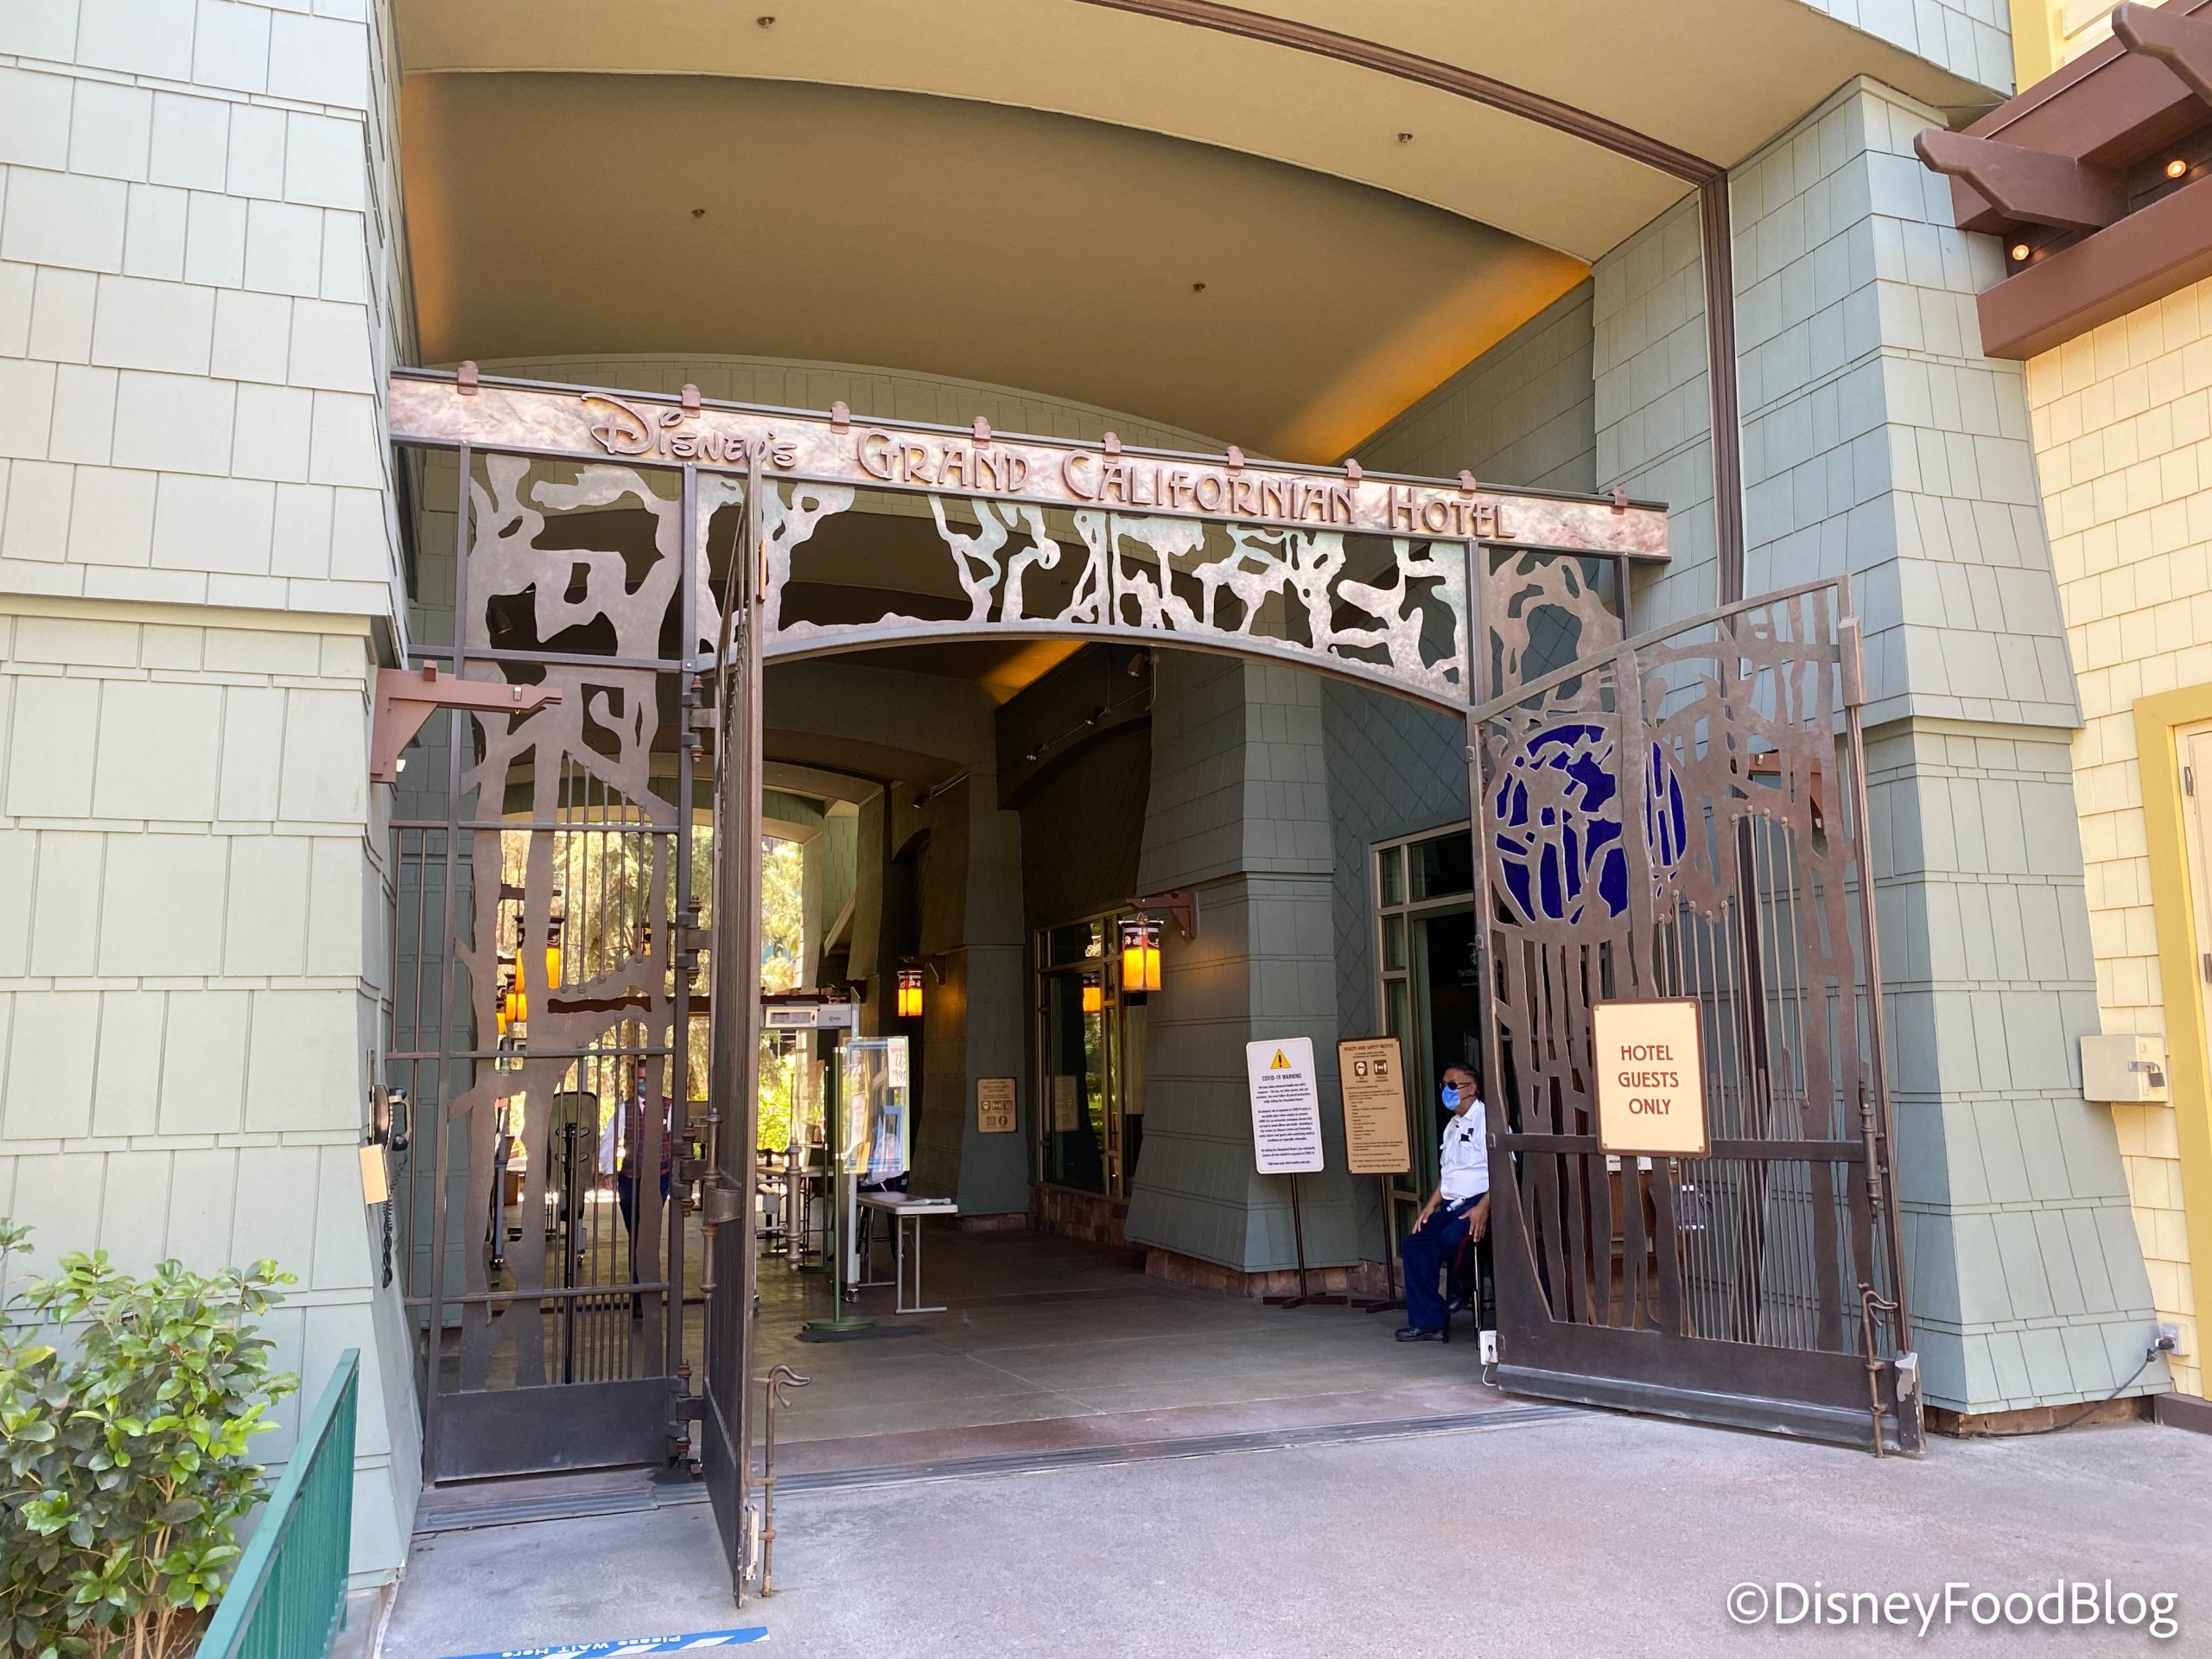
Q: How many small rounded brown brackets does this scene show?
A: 9